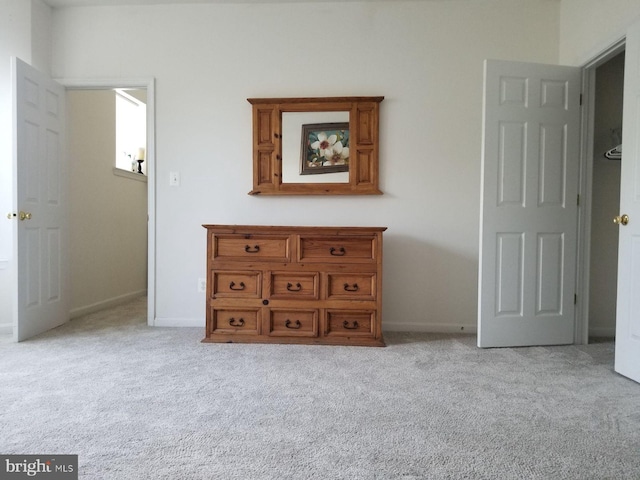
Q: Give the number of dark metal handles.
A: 8